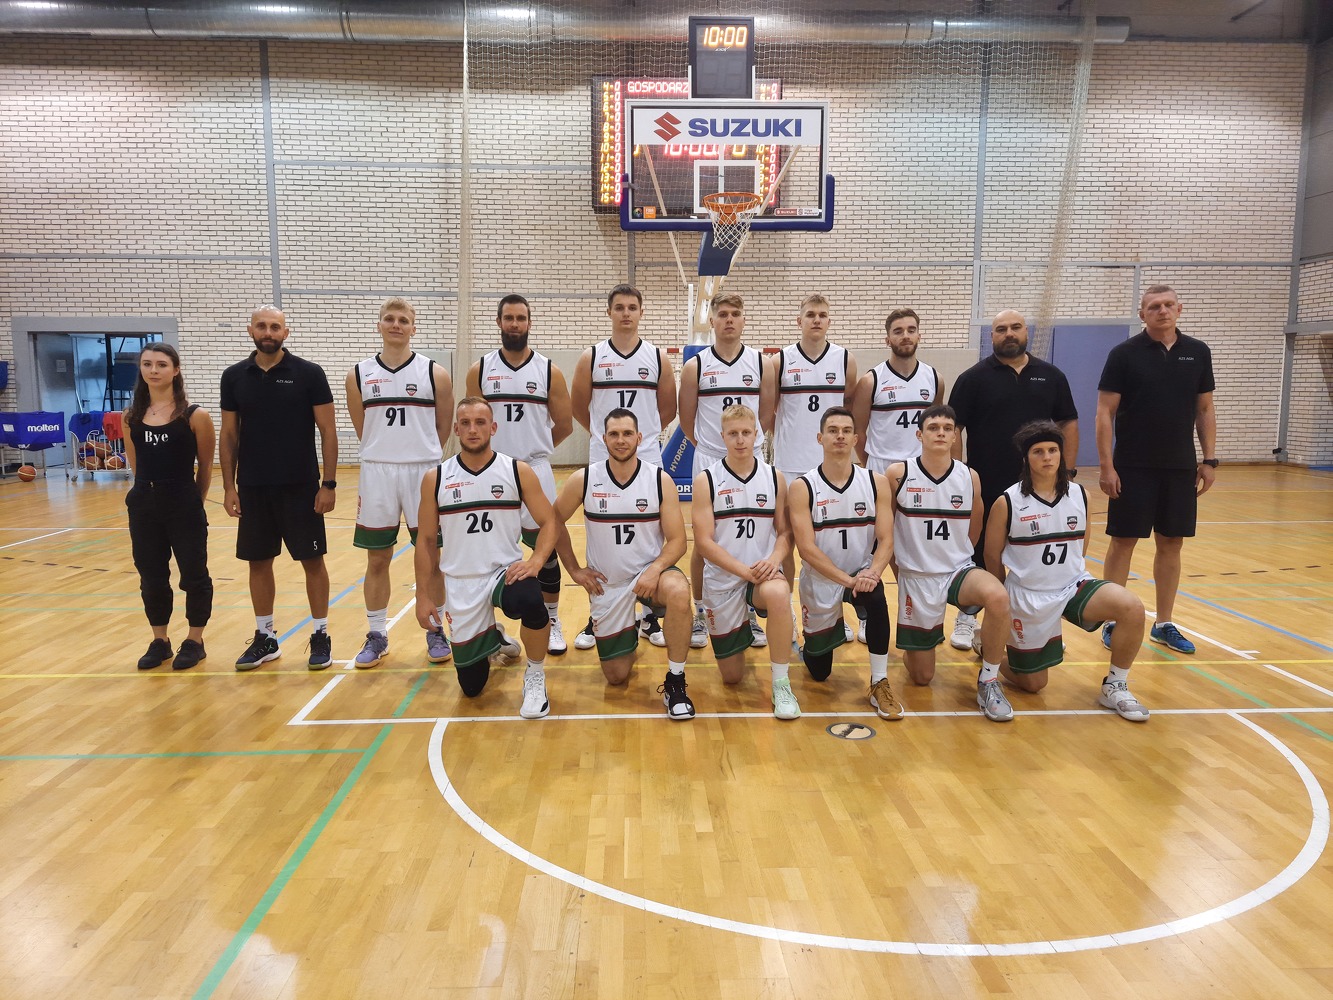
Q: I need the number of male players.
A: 12